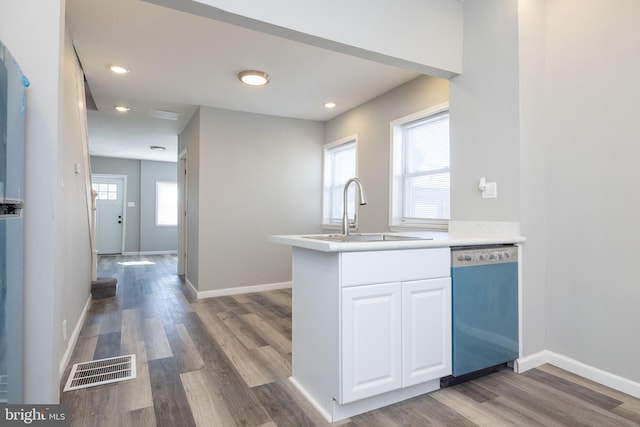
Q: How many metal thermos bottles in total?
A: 0